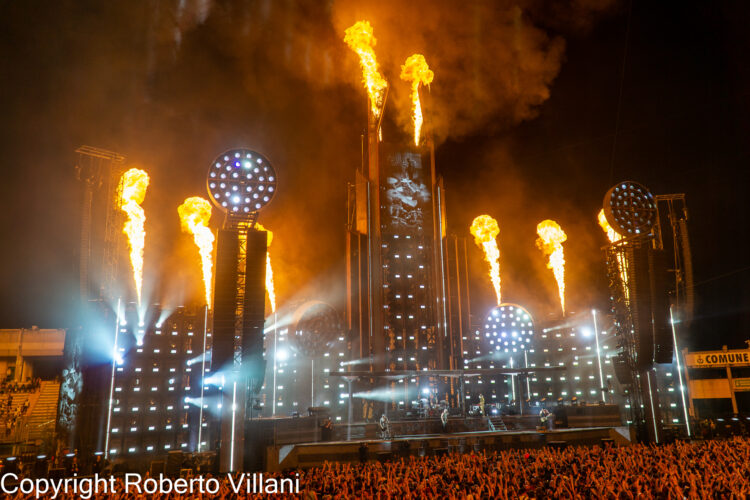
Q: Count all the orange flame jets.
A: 8